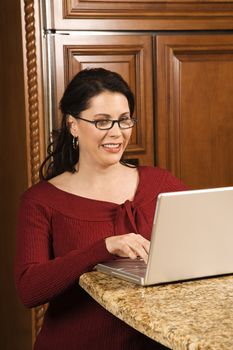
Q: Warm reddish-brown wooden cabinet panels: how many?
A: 3